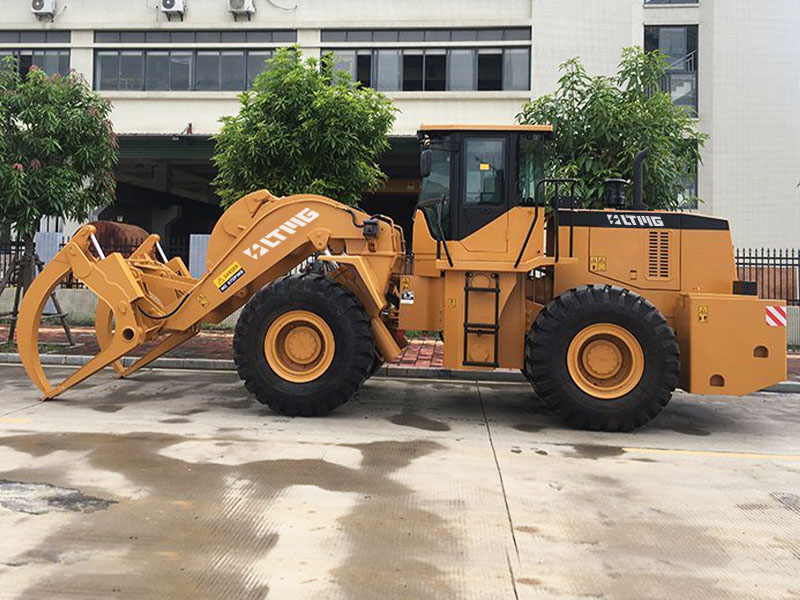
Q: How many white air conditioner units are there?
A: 3